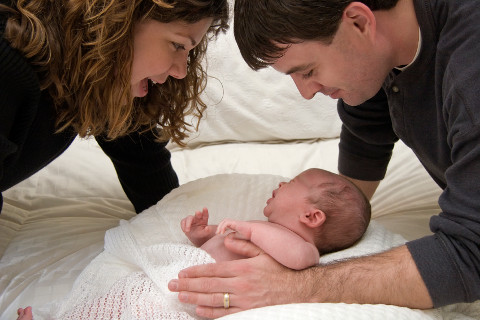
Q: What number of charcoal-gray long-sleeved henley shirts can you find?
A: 1